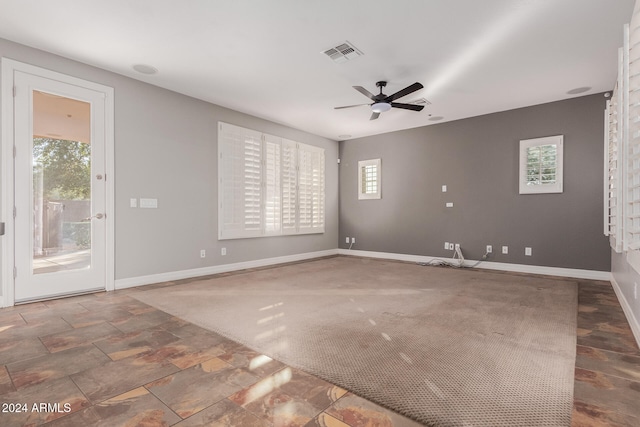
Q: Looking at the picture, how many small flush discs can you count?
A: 4